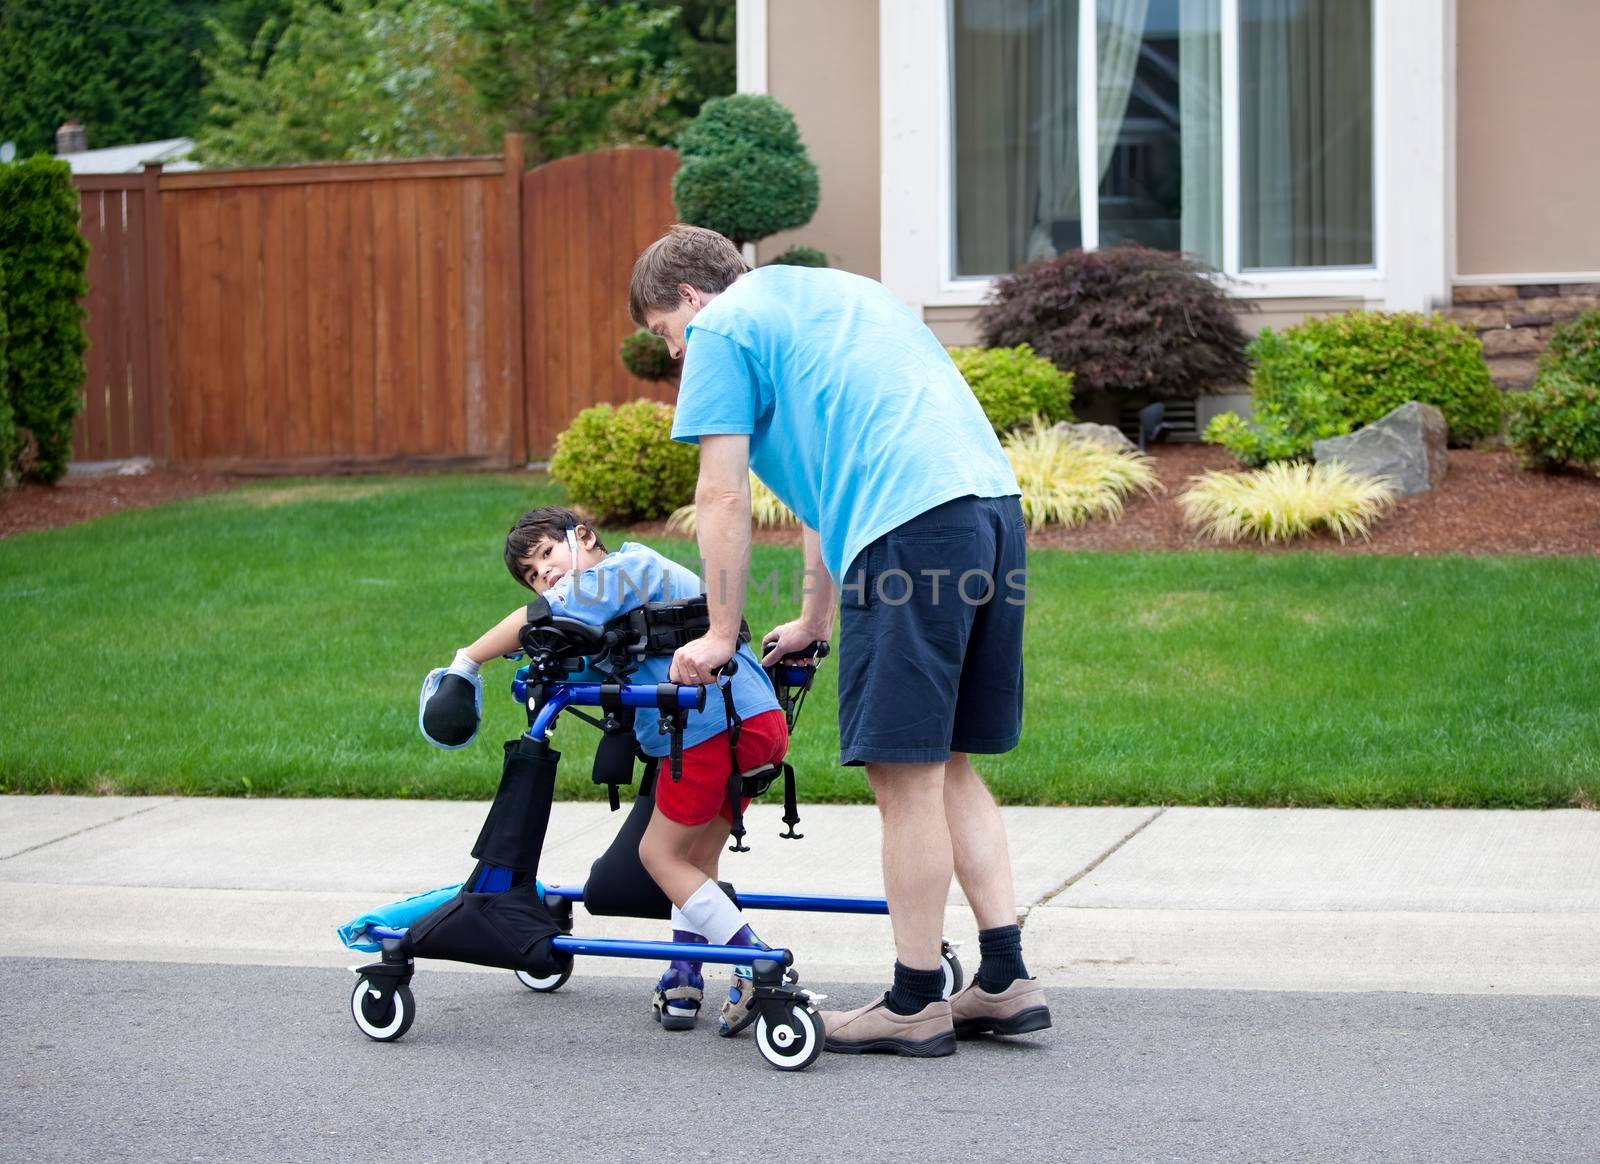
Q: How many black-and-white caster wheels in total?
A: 4